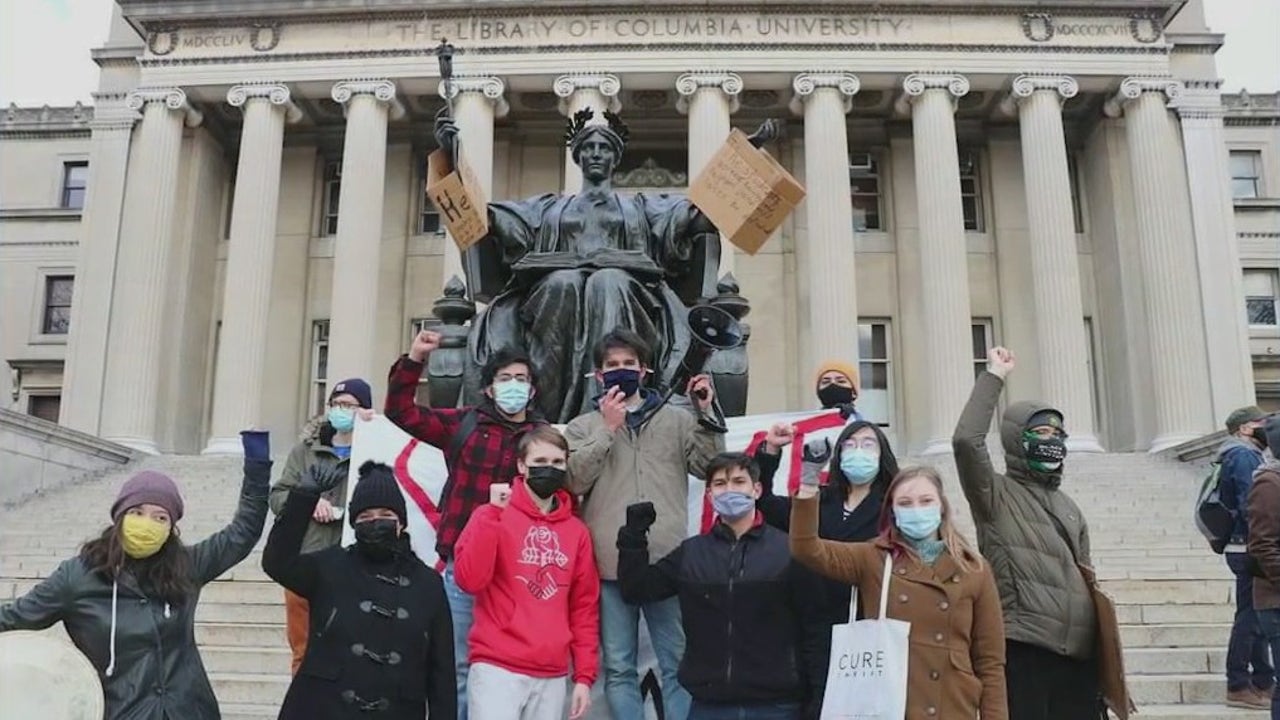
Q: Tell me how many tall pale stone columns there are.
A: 10